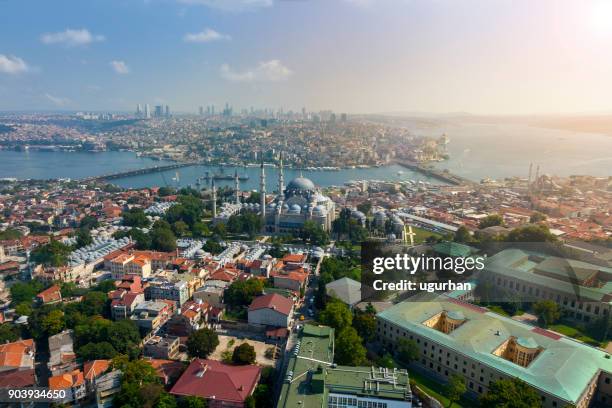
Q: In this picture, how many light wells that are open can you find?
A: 2